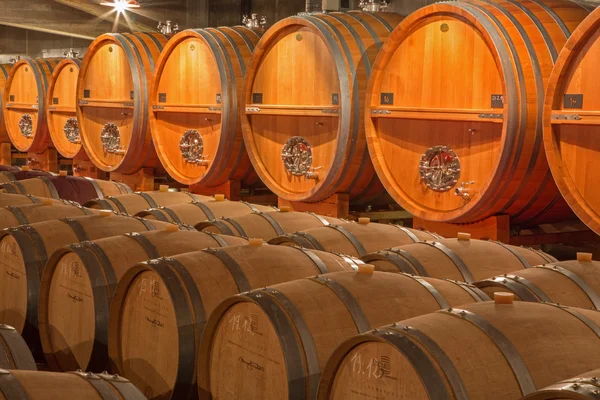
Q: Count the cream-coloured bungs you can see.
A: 14